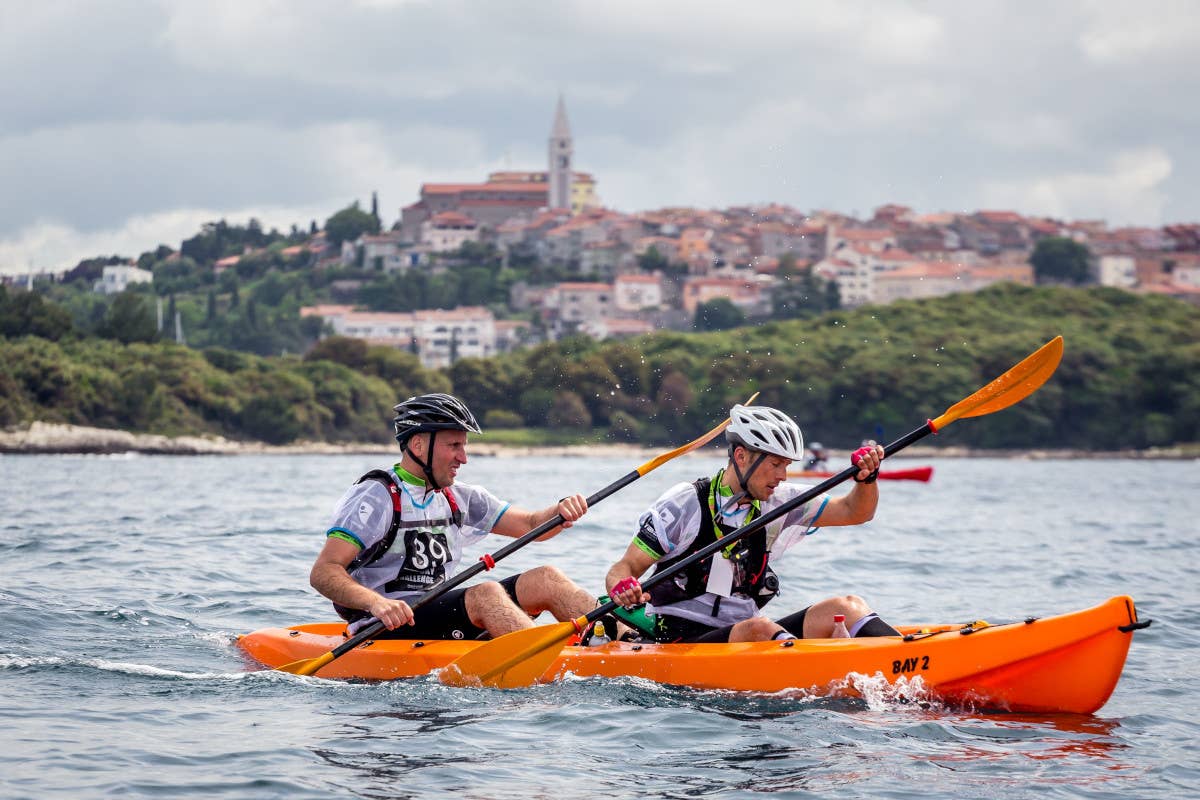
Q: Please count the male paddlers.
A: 2